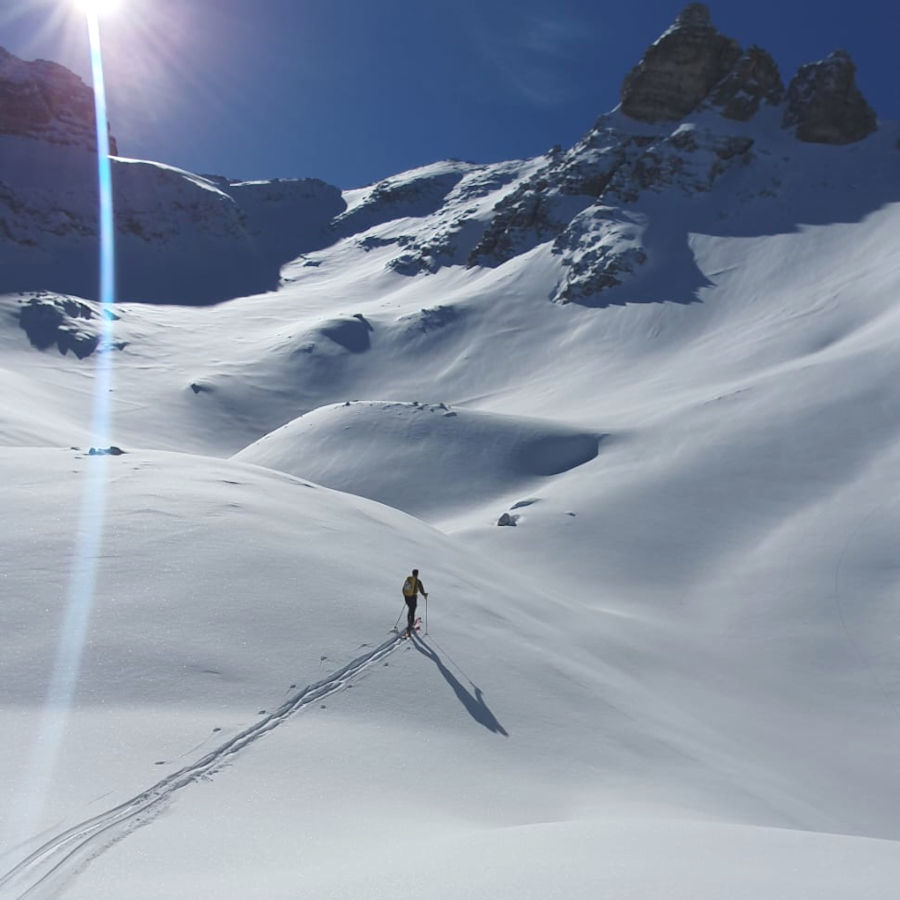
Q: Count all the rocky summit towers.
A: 3